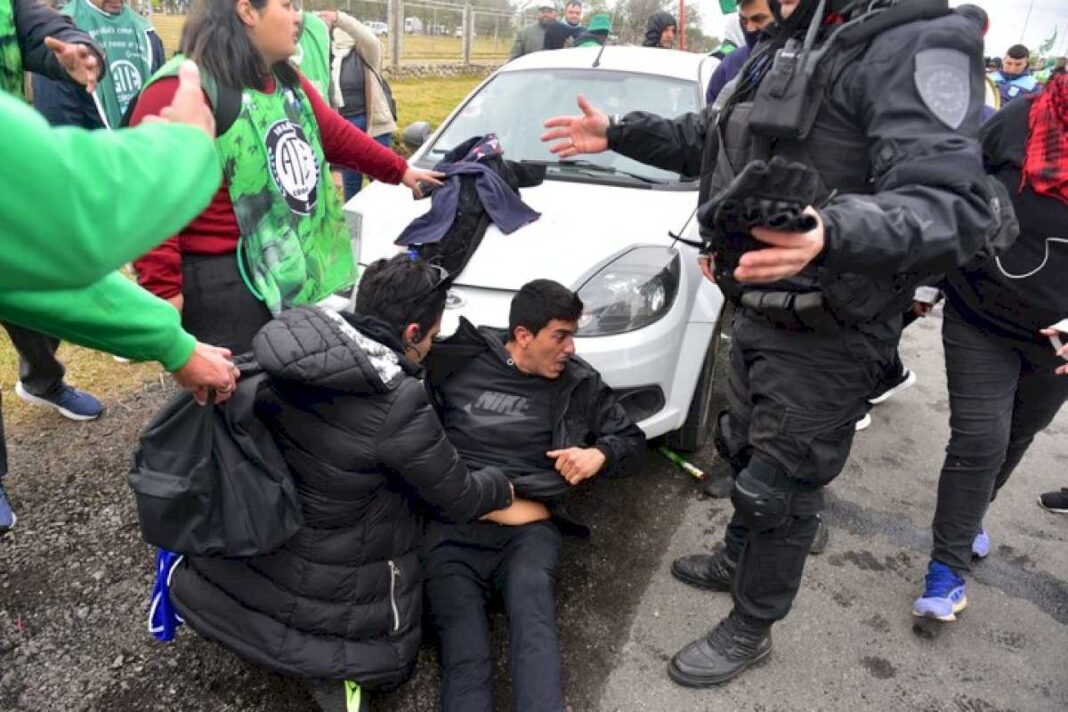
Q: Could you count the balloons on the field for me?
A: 0